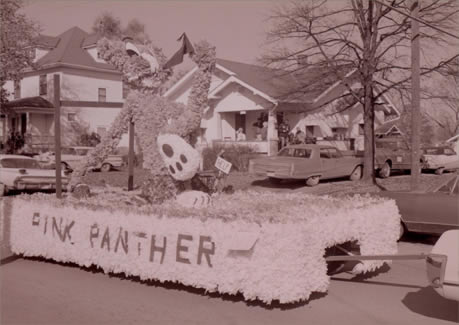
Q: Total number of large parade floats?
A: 1